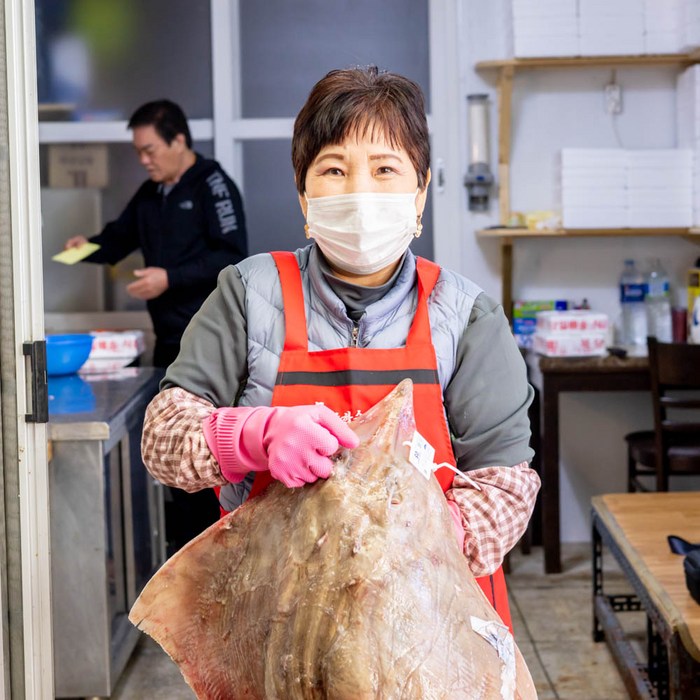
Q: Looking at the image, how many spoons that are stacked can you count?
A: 0